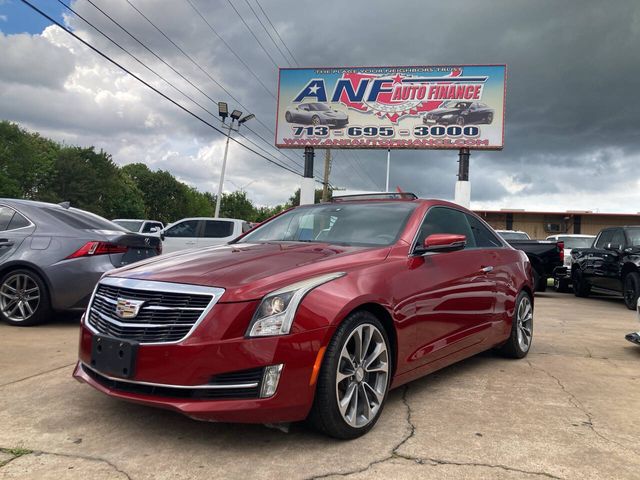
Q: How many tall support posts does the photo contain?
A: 2